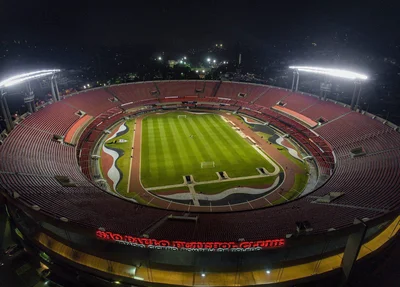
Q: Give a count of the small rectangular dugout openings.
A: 3